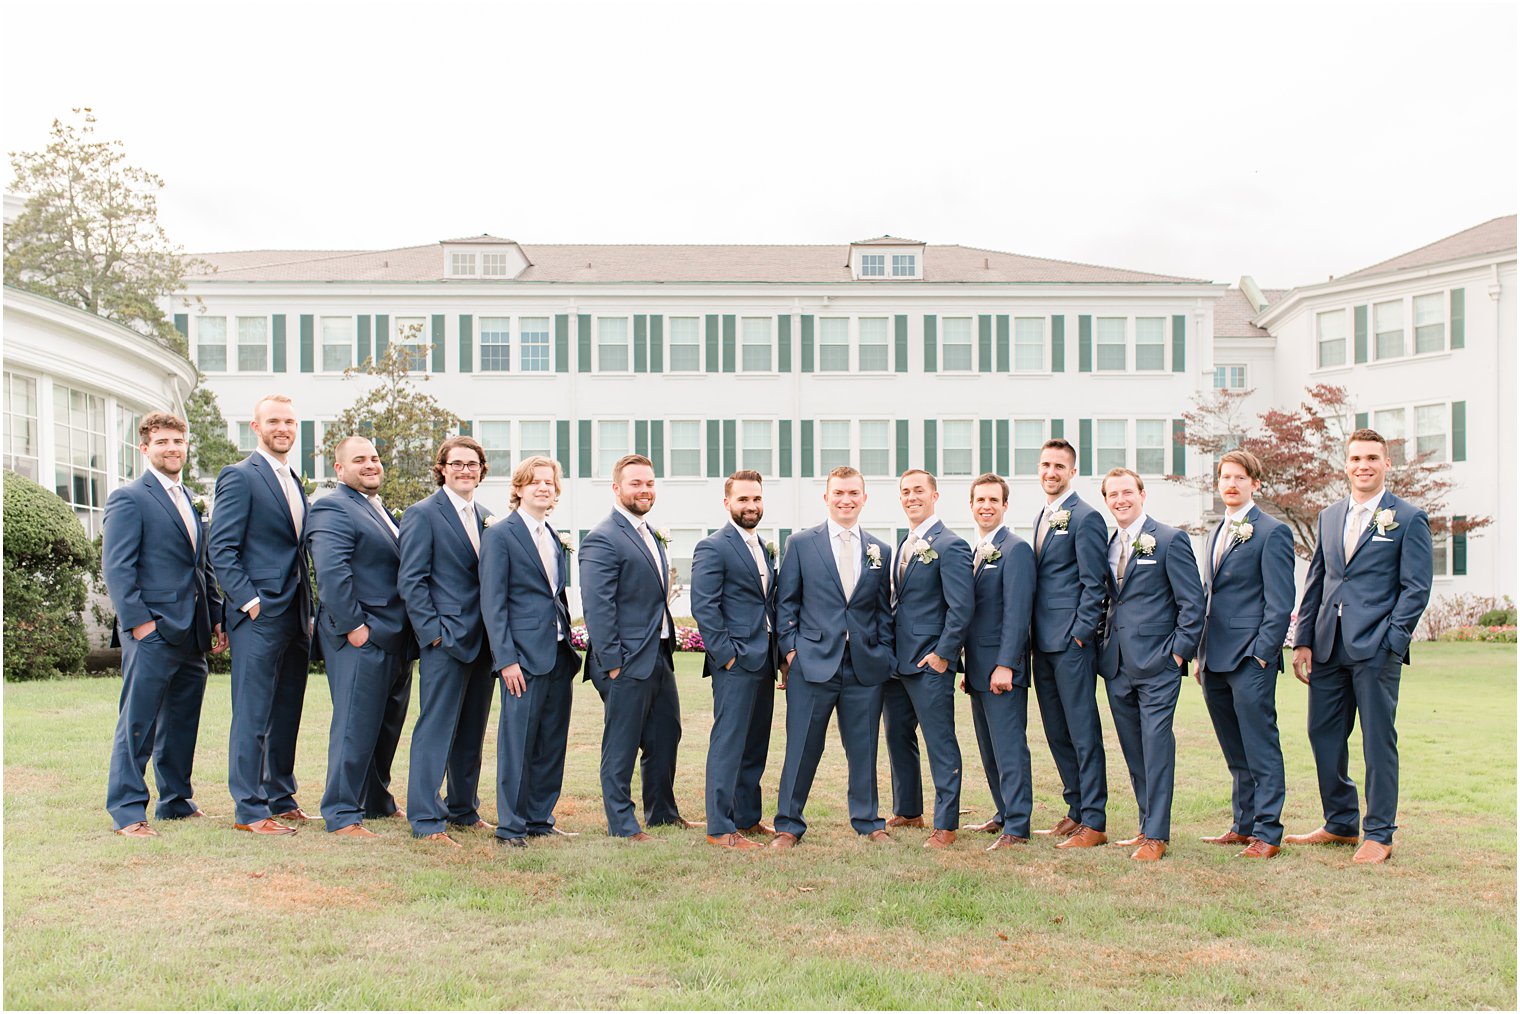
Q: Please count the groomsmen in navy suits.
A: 14